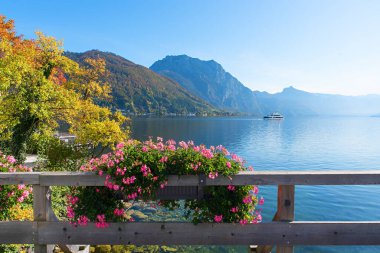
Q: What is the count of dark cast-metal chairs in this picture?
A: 0